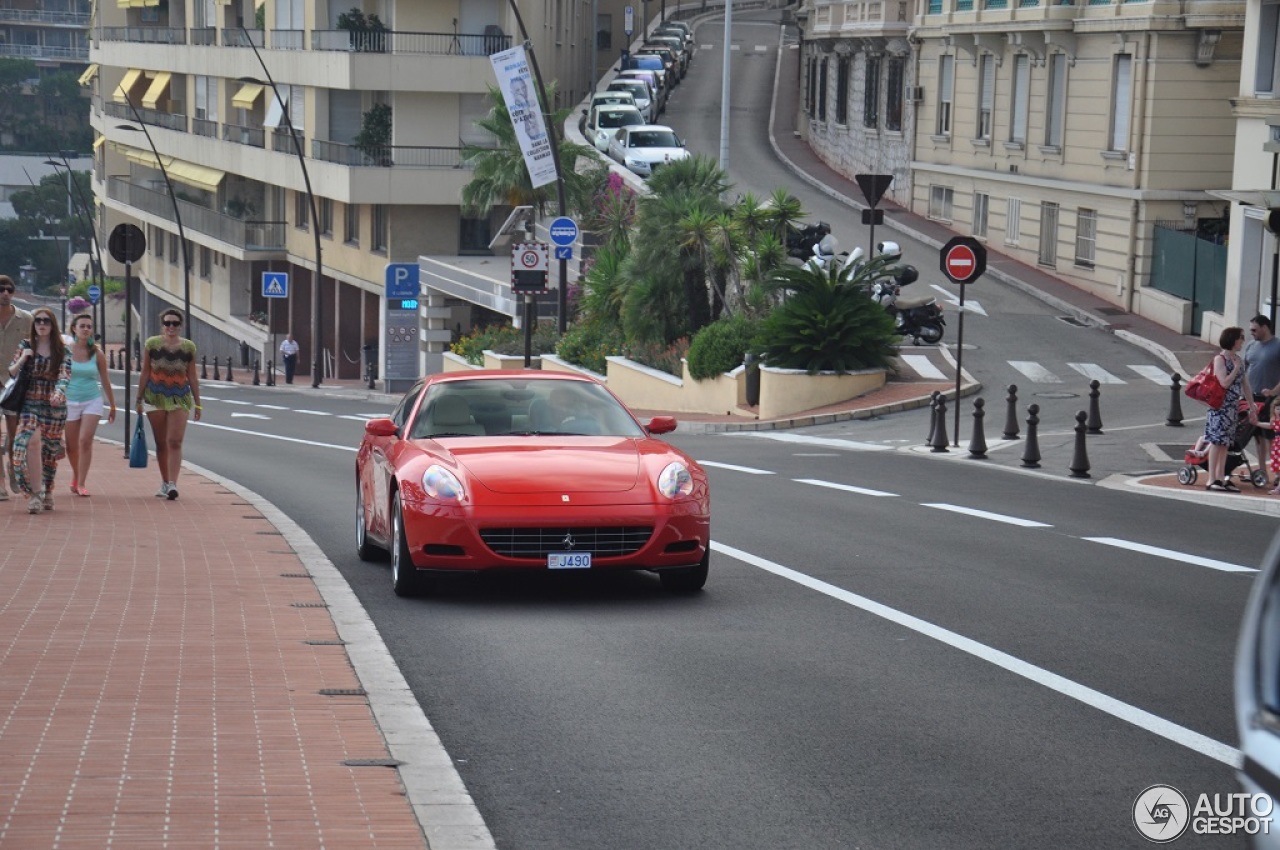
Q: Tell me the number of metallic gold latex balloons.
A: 0